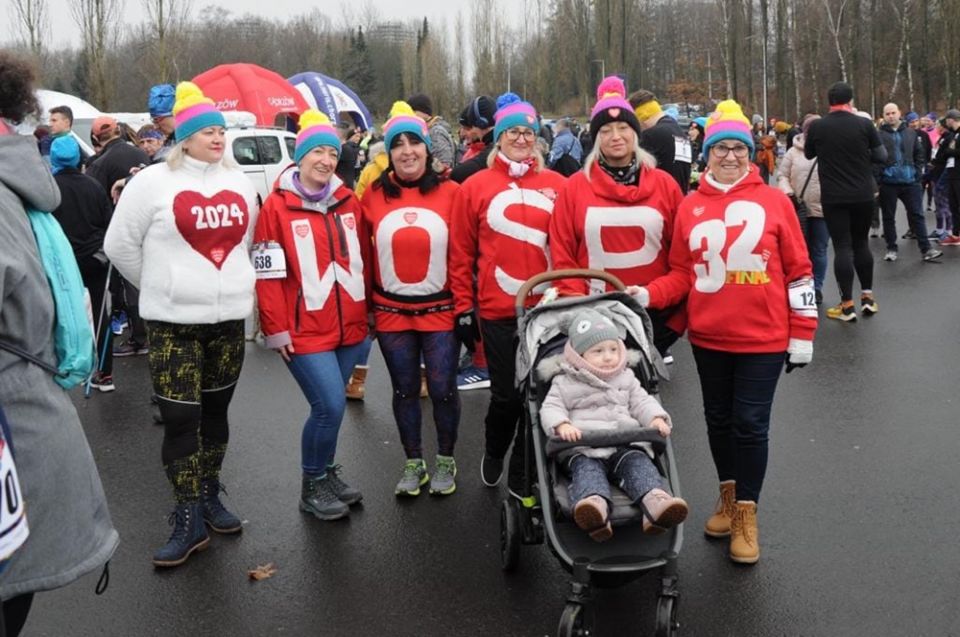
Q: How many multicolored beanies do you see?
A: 6